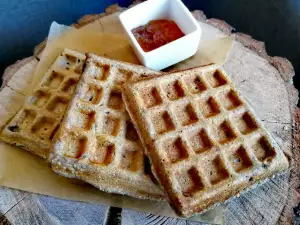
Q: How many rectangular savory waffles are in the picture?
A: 3